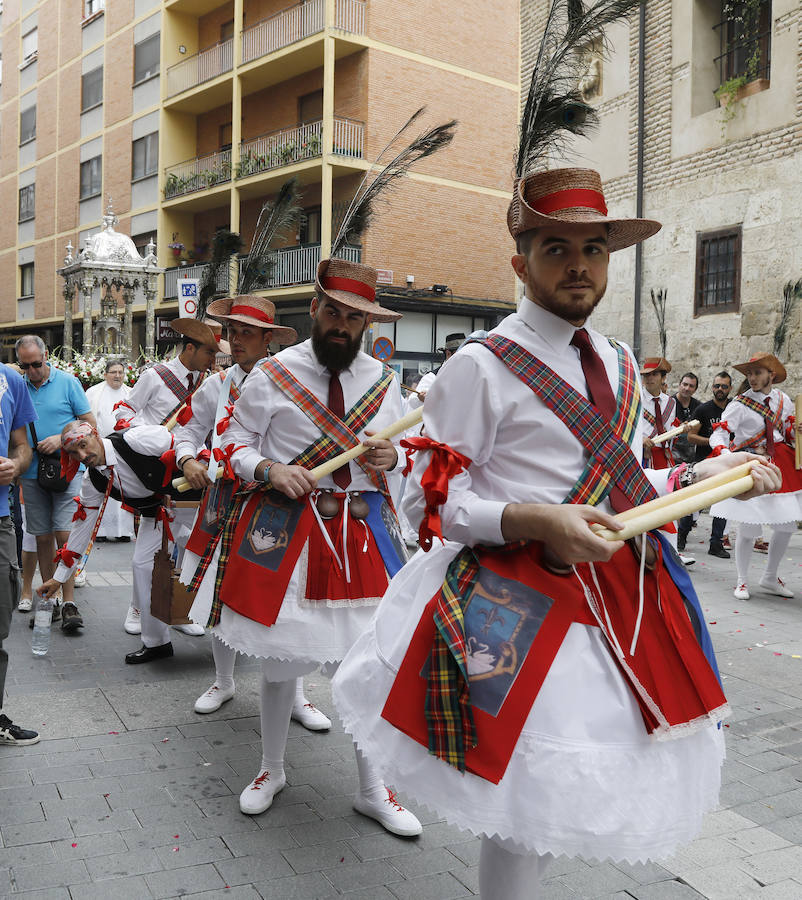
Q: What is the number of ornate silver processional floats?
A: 1